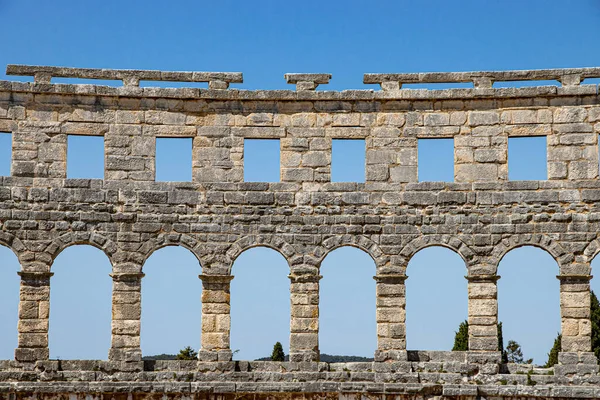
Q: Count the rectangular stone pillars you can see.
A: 7